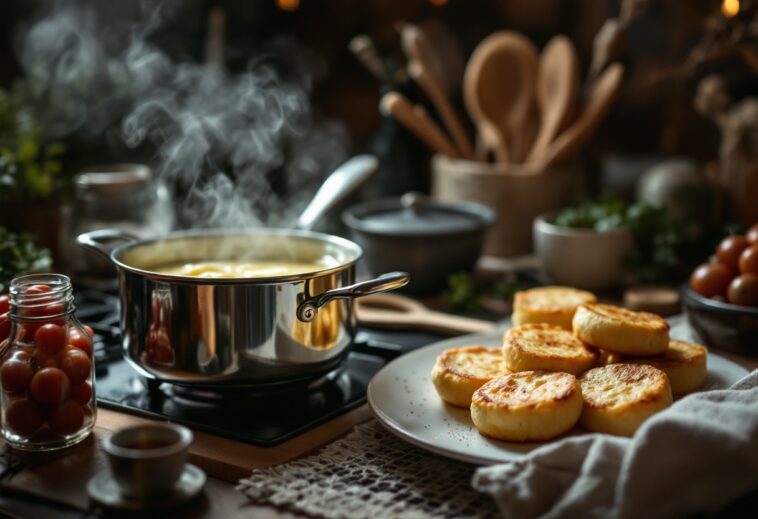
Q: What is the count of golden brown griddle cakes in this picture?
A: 7